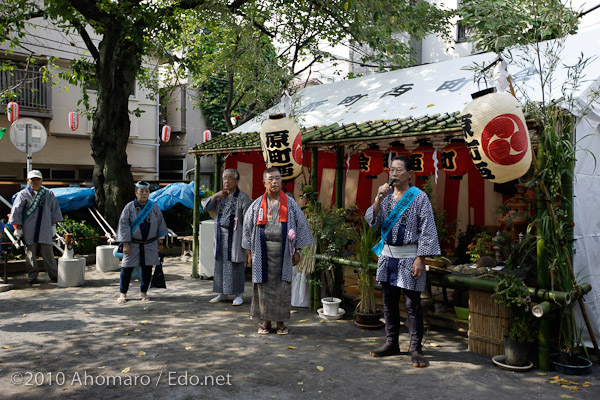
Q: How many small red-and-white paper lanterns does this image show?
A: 4